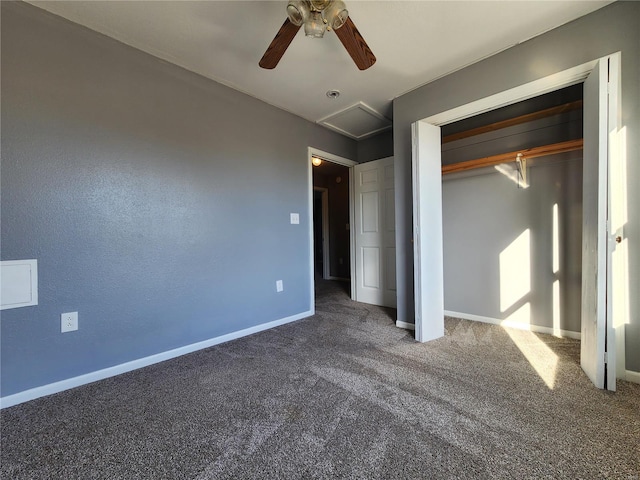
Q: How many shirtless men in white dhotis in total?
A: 0